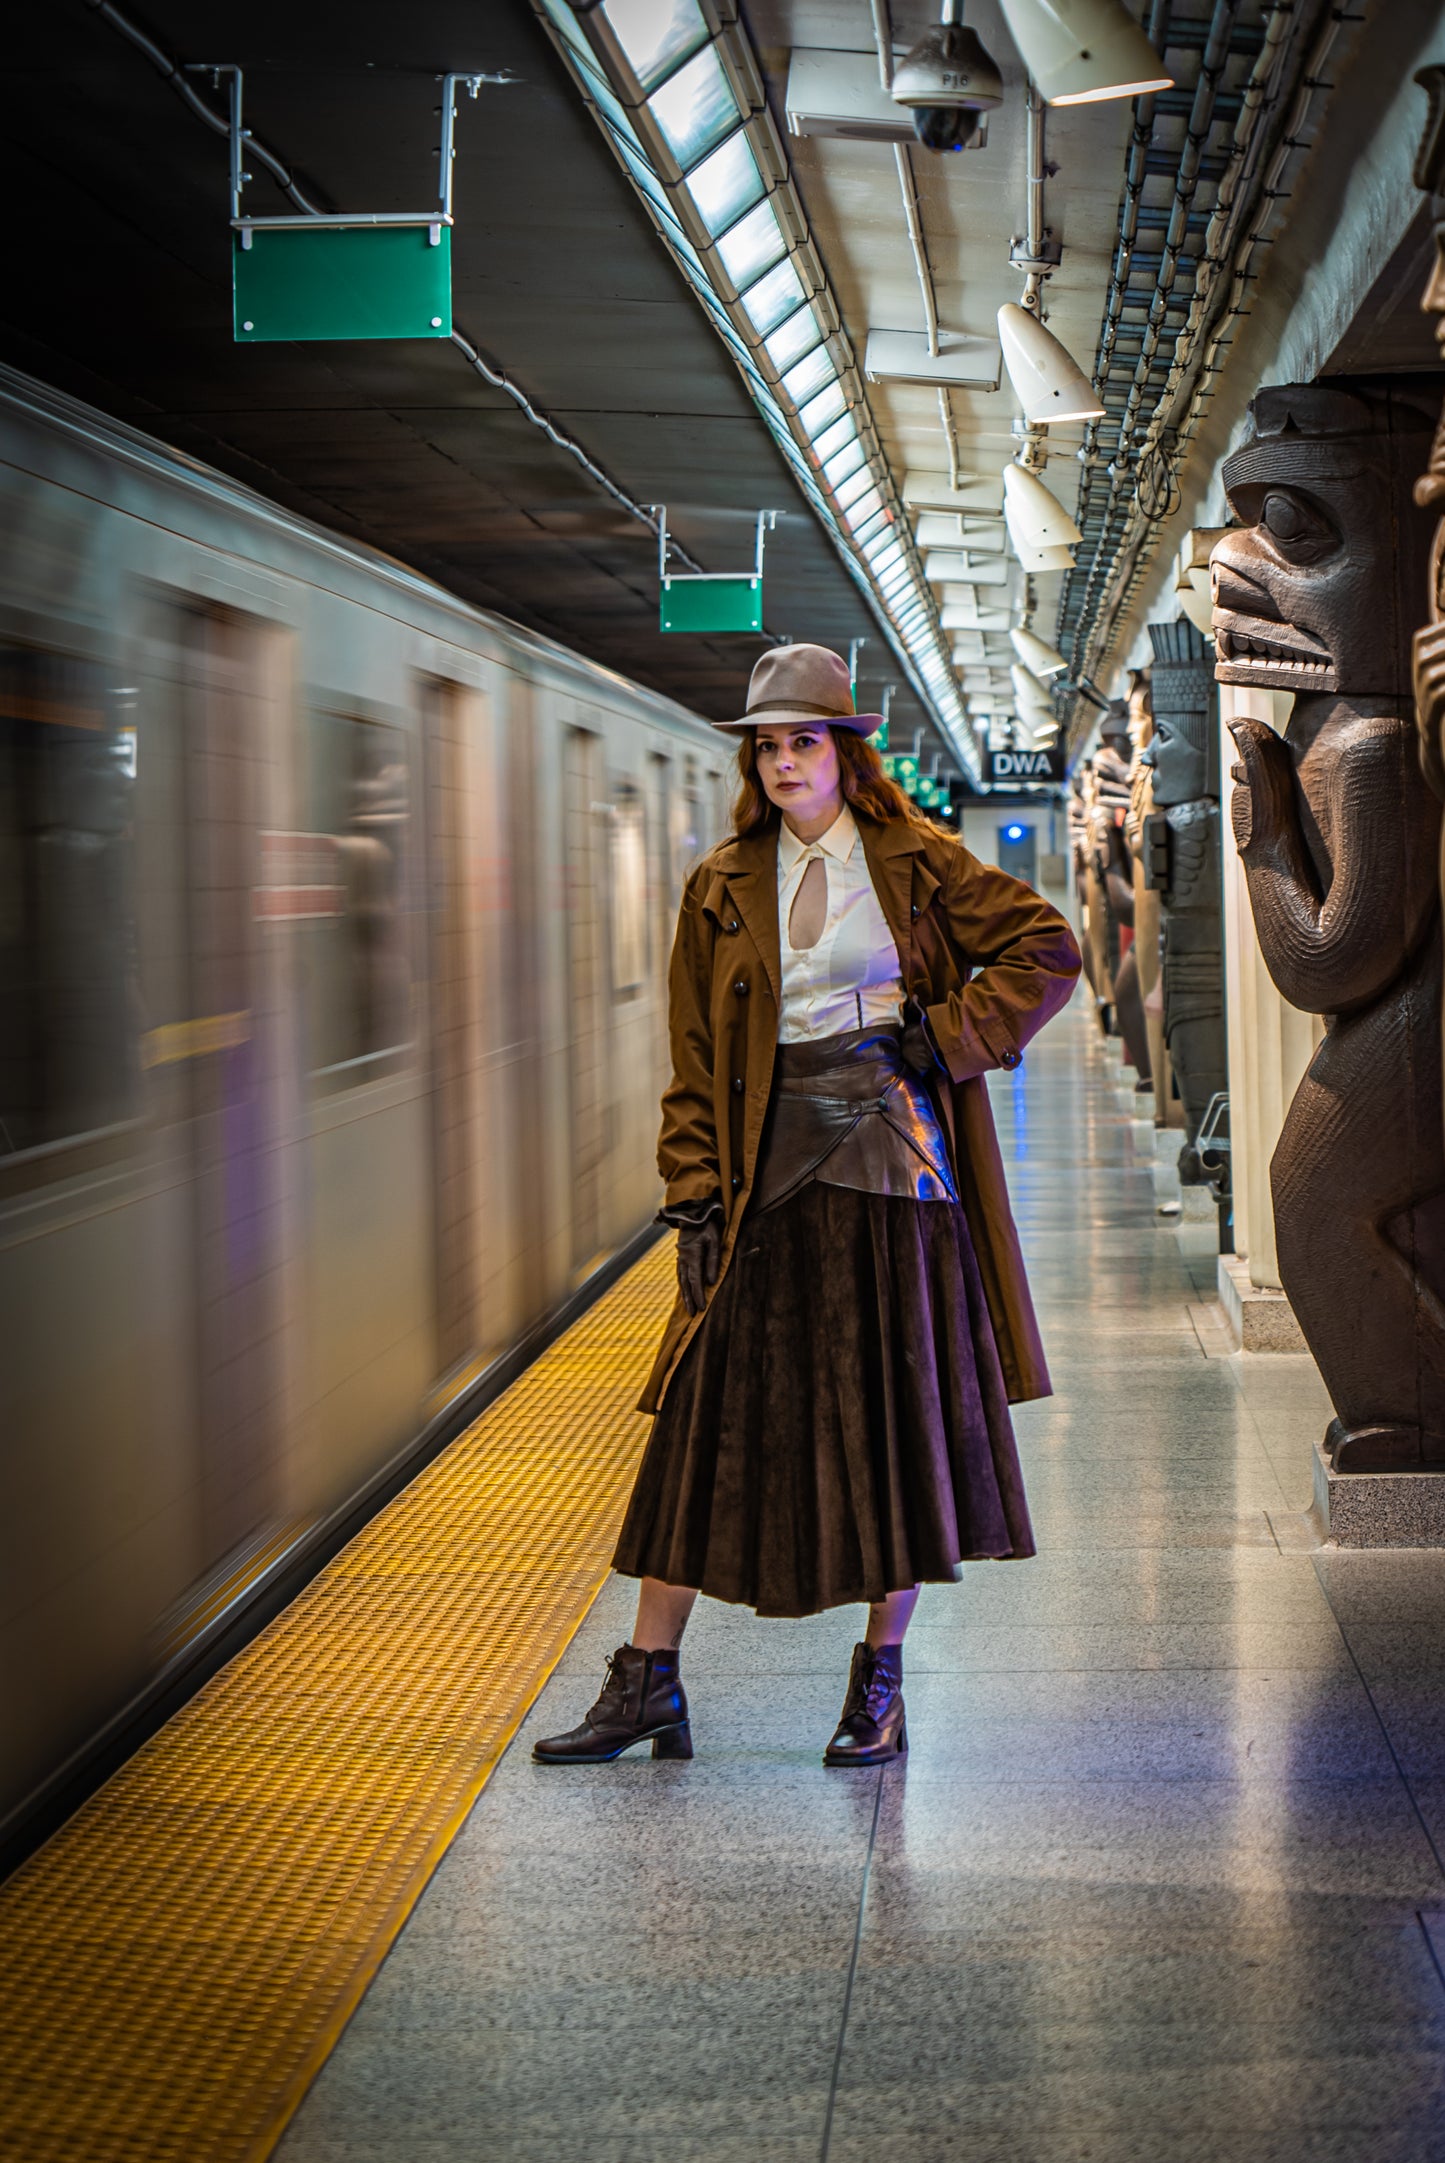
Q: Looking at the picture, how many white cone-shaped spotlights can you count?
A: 8